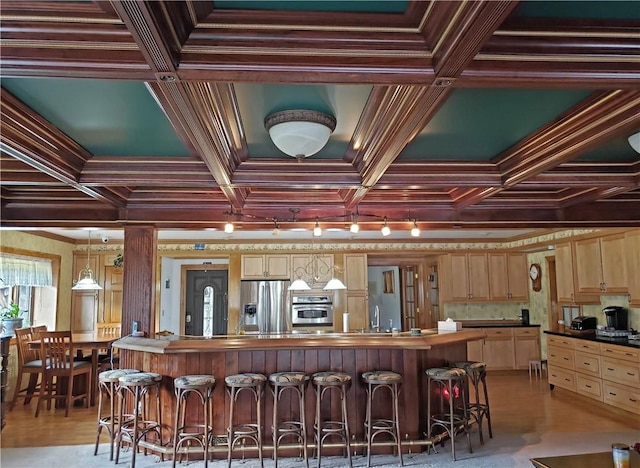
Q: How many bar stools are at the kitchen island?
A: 9